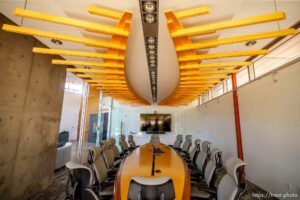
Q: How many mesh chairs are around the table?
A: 14